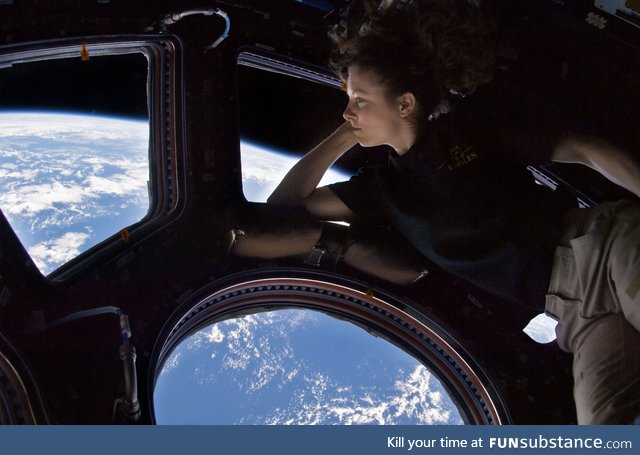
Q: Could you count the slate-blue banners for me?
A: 1